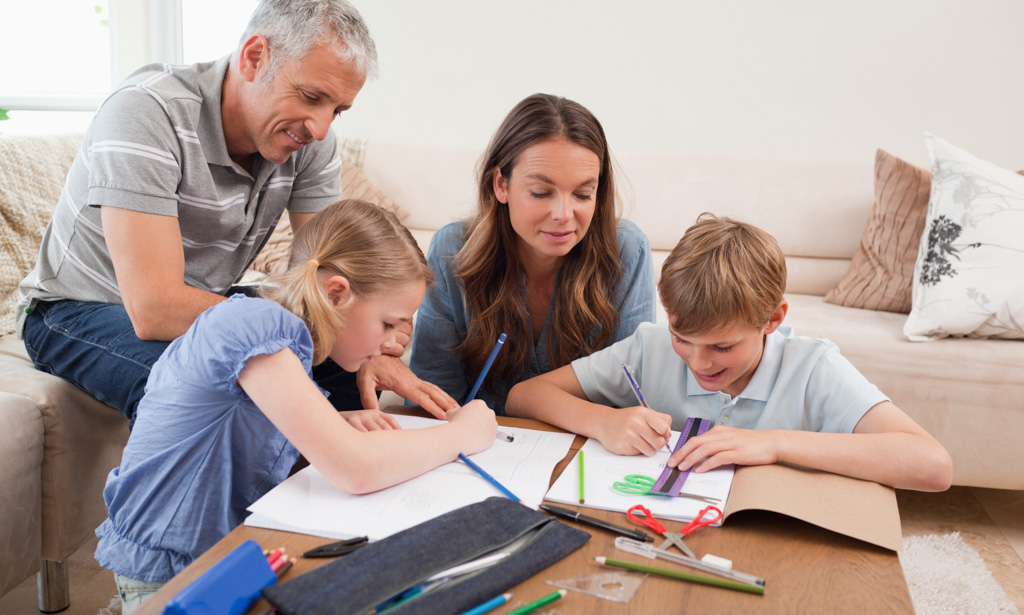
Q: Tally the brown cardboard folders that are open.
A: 1